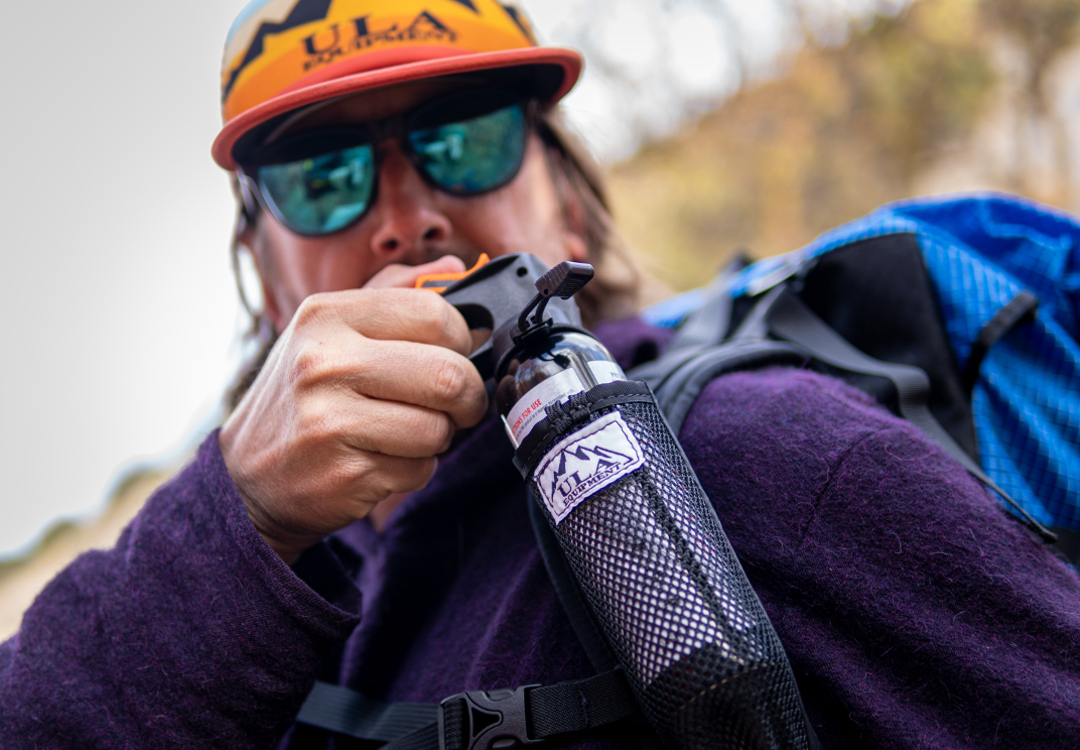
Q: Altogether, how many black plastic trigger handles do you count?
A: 1